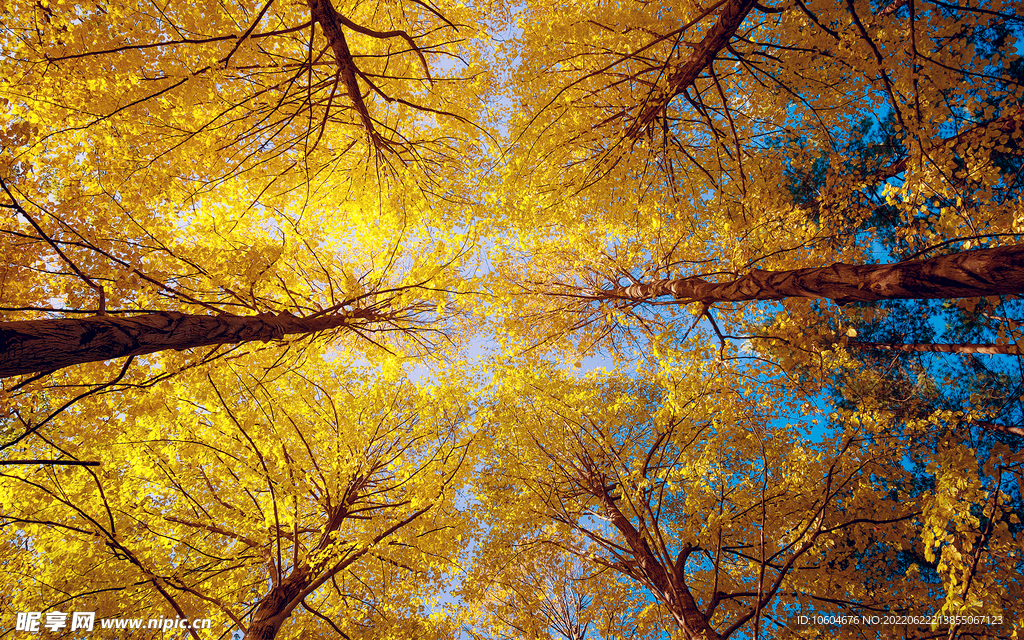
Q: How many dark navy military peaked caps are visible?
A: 0